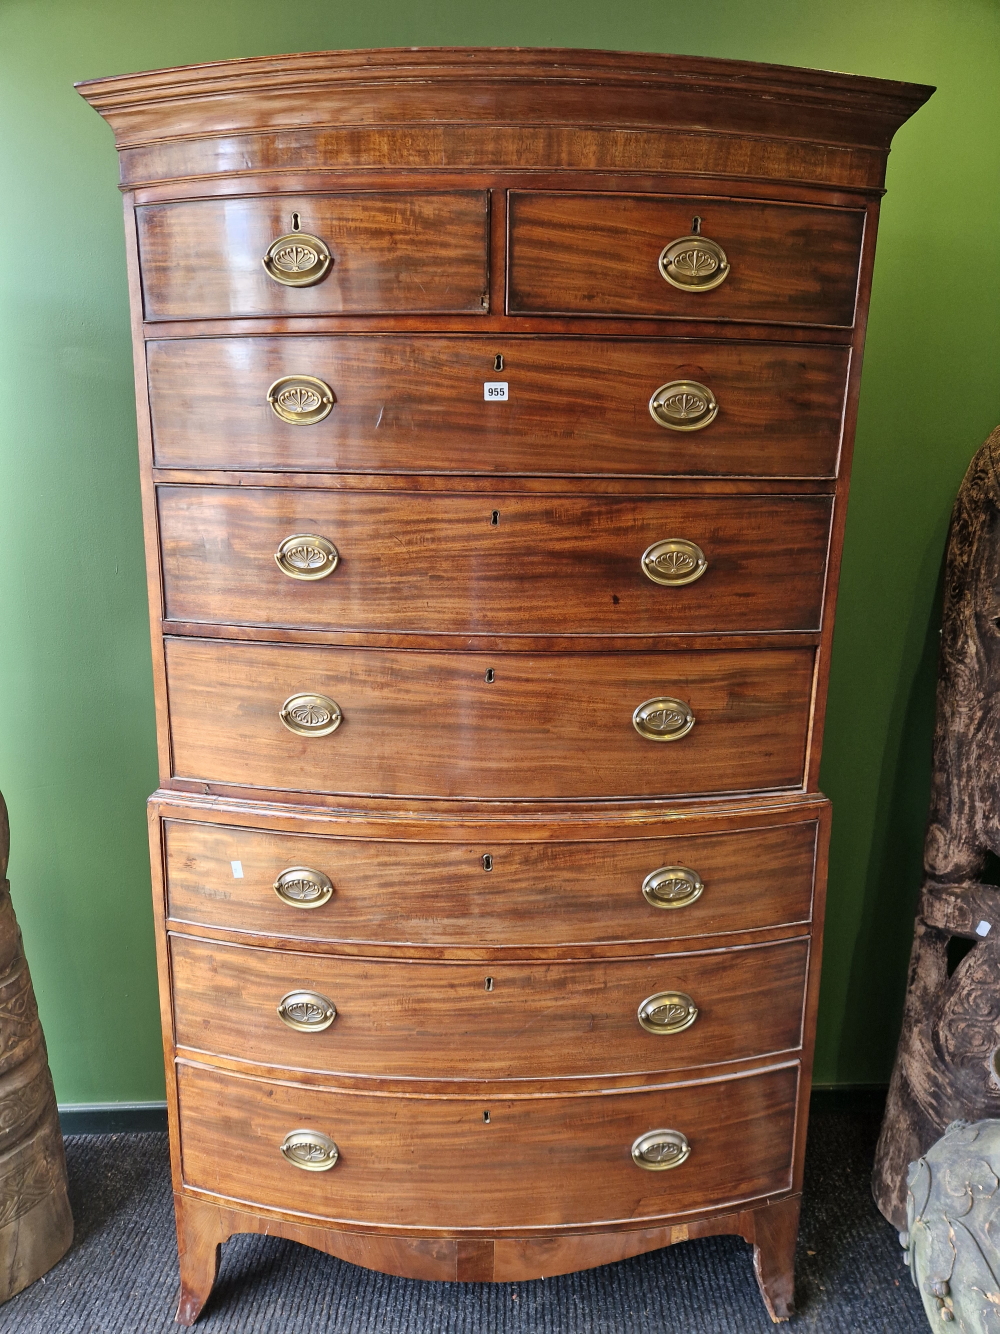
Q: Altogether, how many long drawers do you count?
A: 6